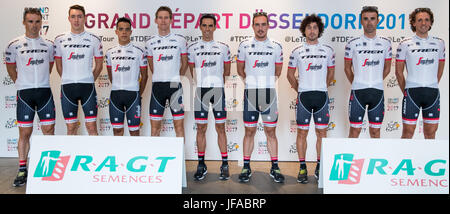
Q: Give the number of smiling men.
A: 2